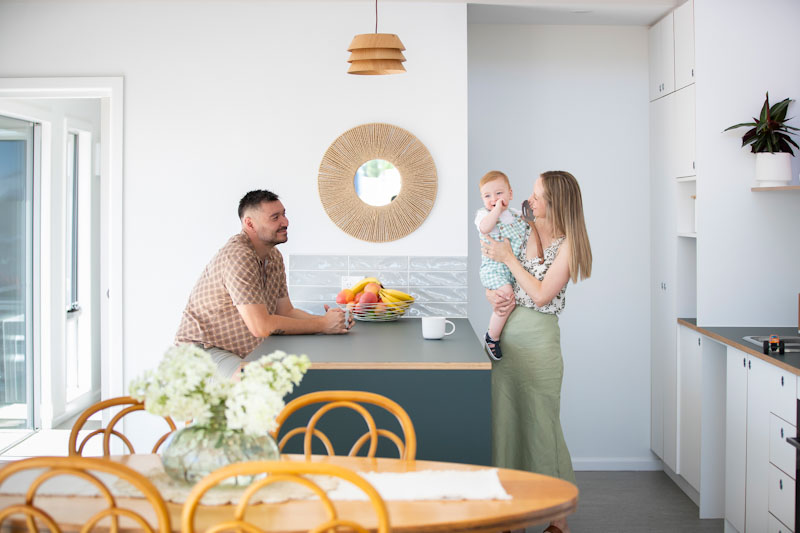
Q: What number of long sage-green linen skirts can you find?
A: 1